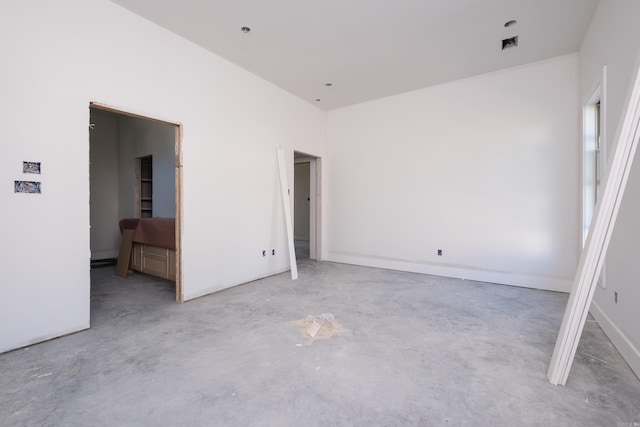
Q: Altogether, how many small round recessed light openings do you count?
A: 4